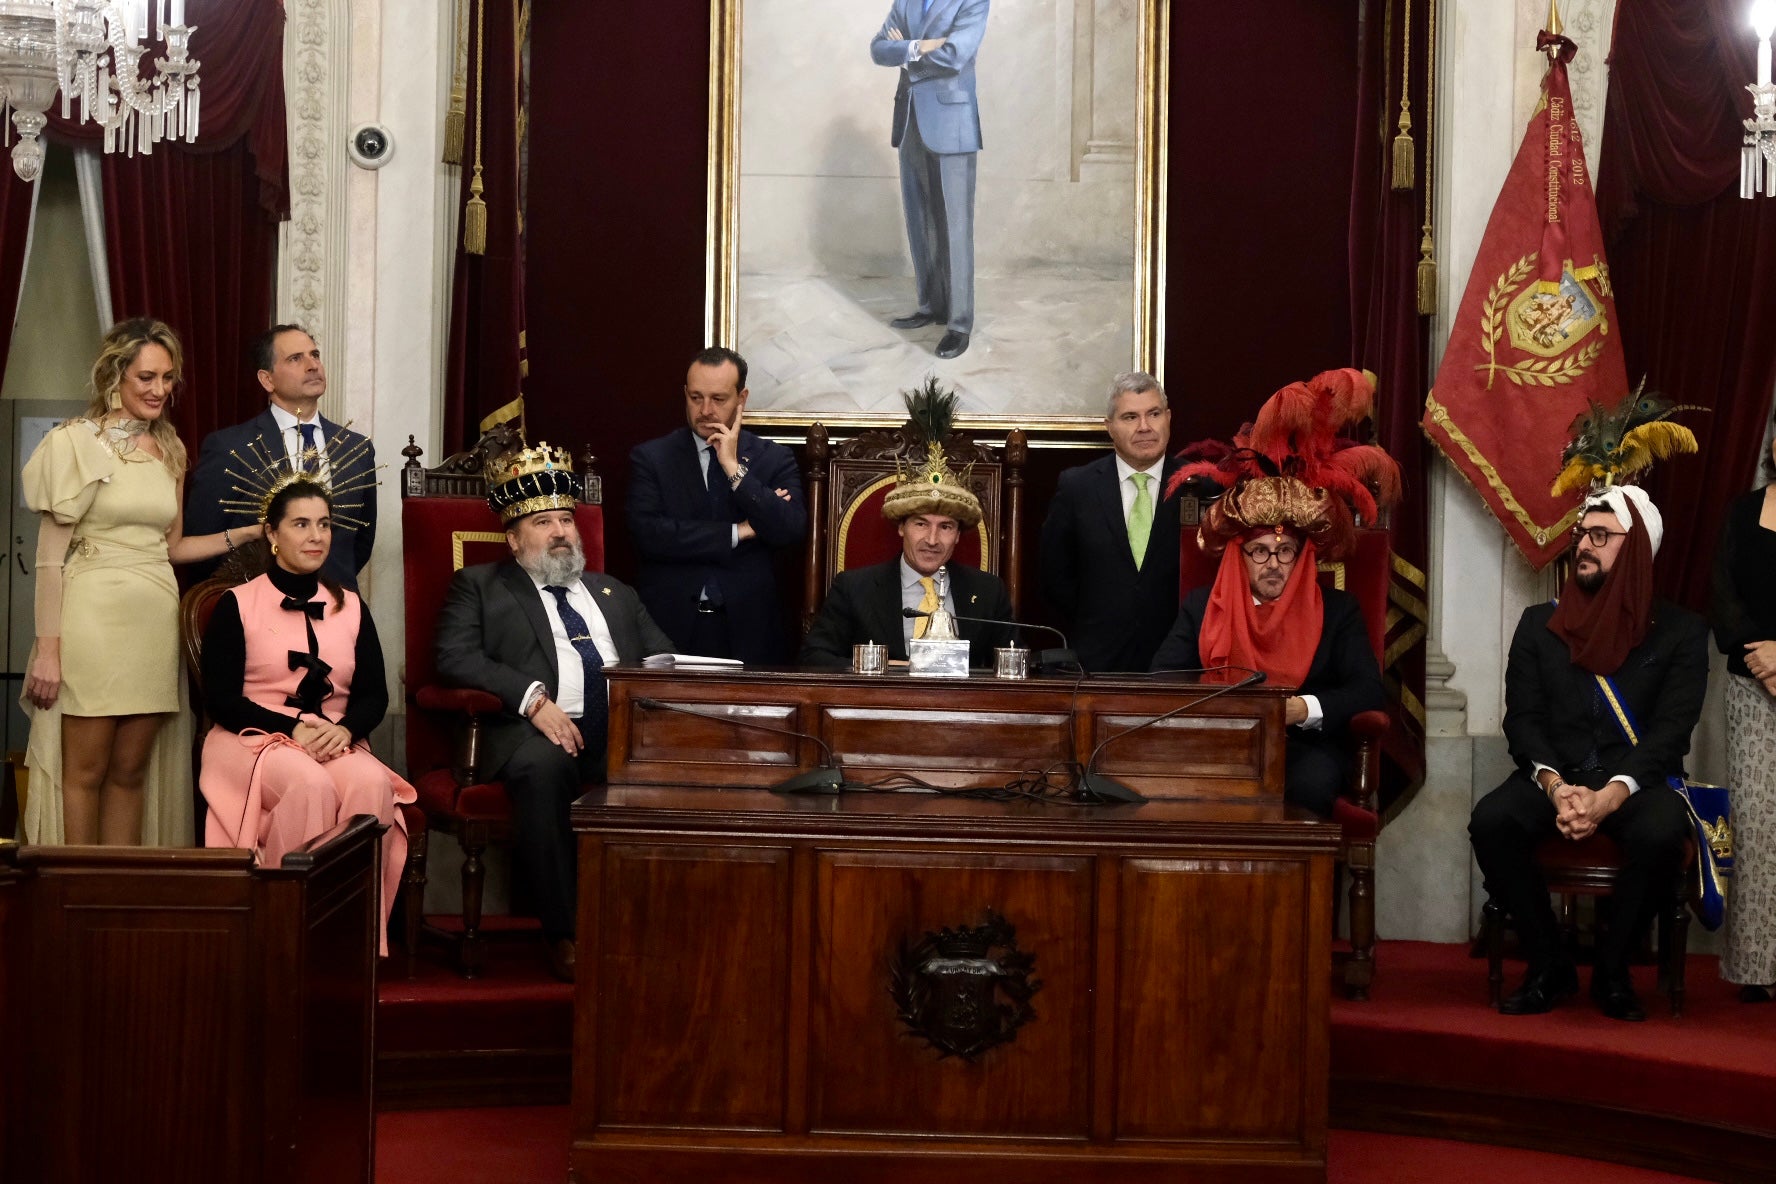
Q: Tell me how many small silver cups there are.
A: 2